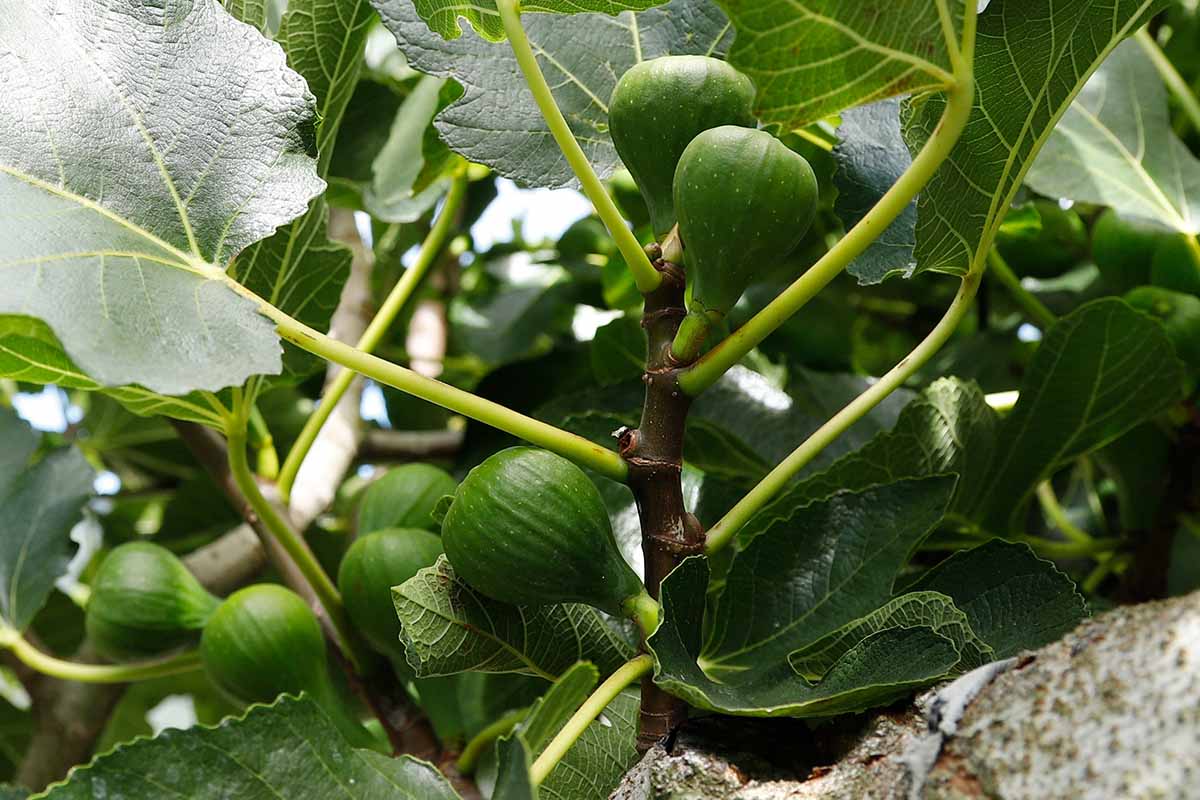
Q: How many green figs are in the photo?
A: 7